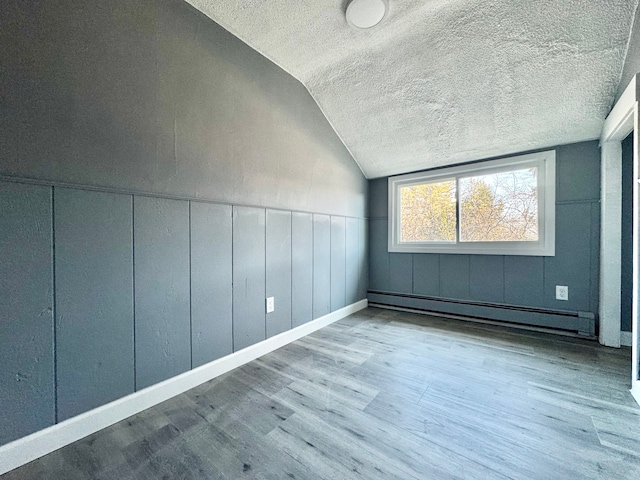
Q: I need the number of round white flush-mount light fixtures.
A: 1